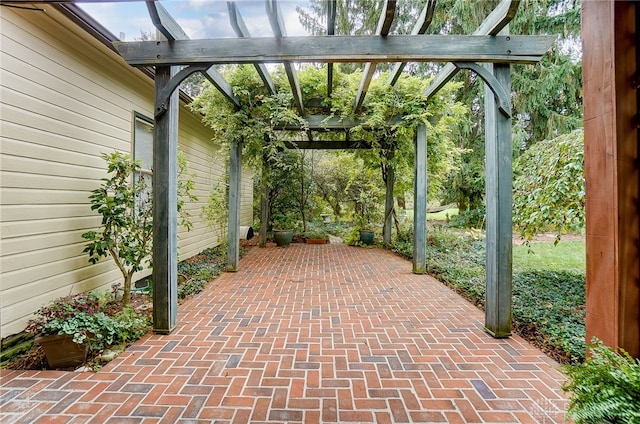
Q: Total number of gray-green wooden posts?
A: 6